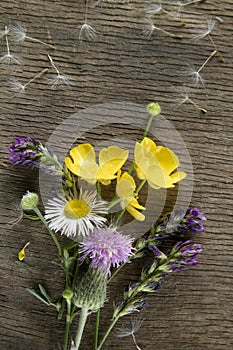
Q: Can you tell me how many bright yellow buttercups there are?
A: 3